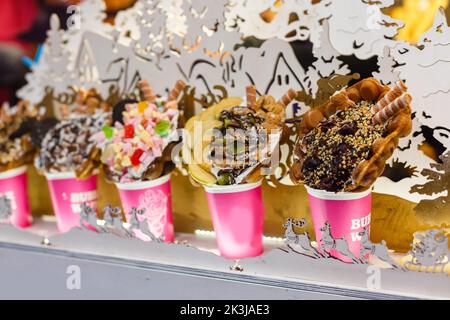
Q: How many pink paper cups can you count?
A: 5